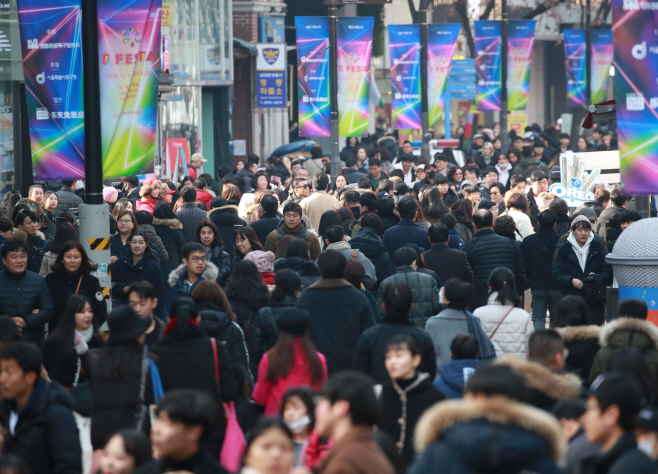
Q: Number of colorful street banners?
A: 11